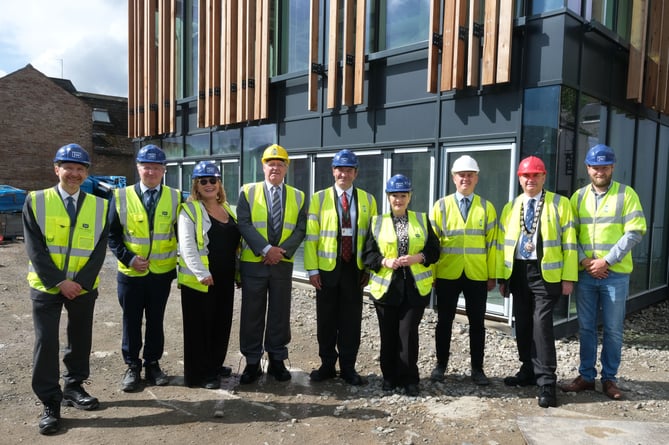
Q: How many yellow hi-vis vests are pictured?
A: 9